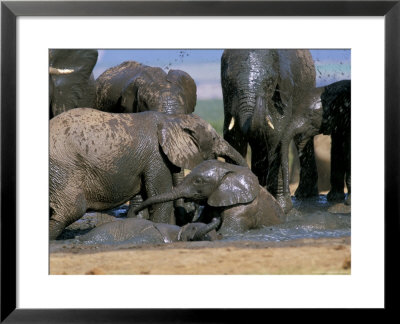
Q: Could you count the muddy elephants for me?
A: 7